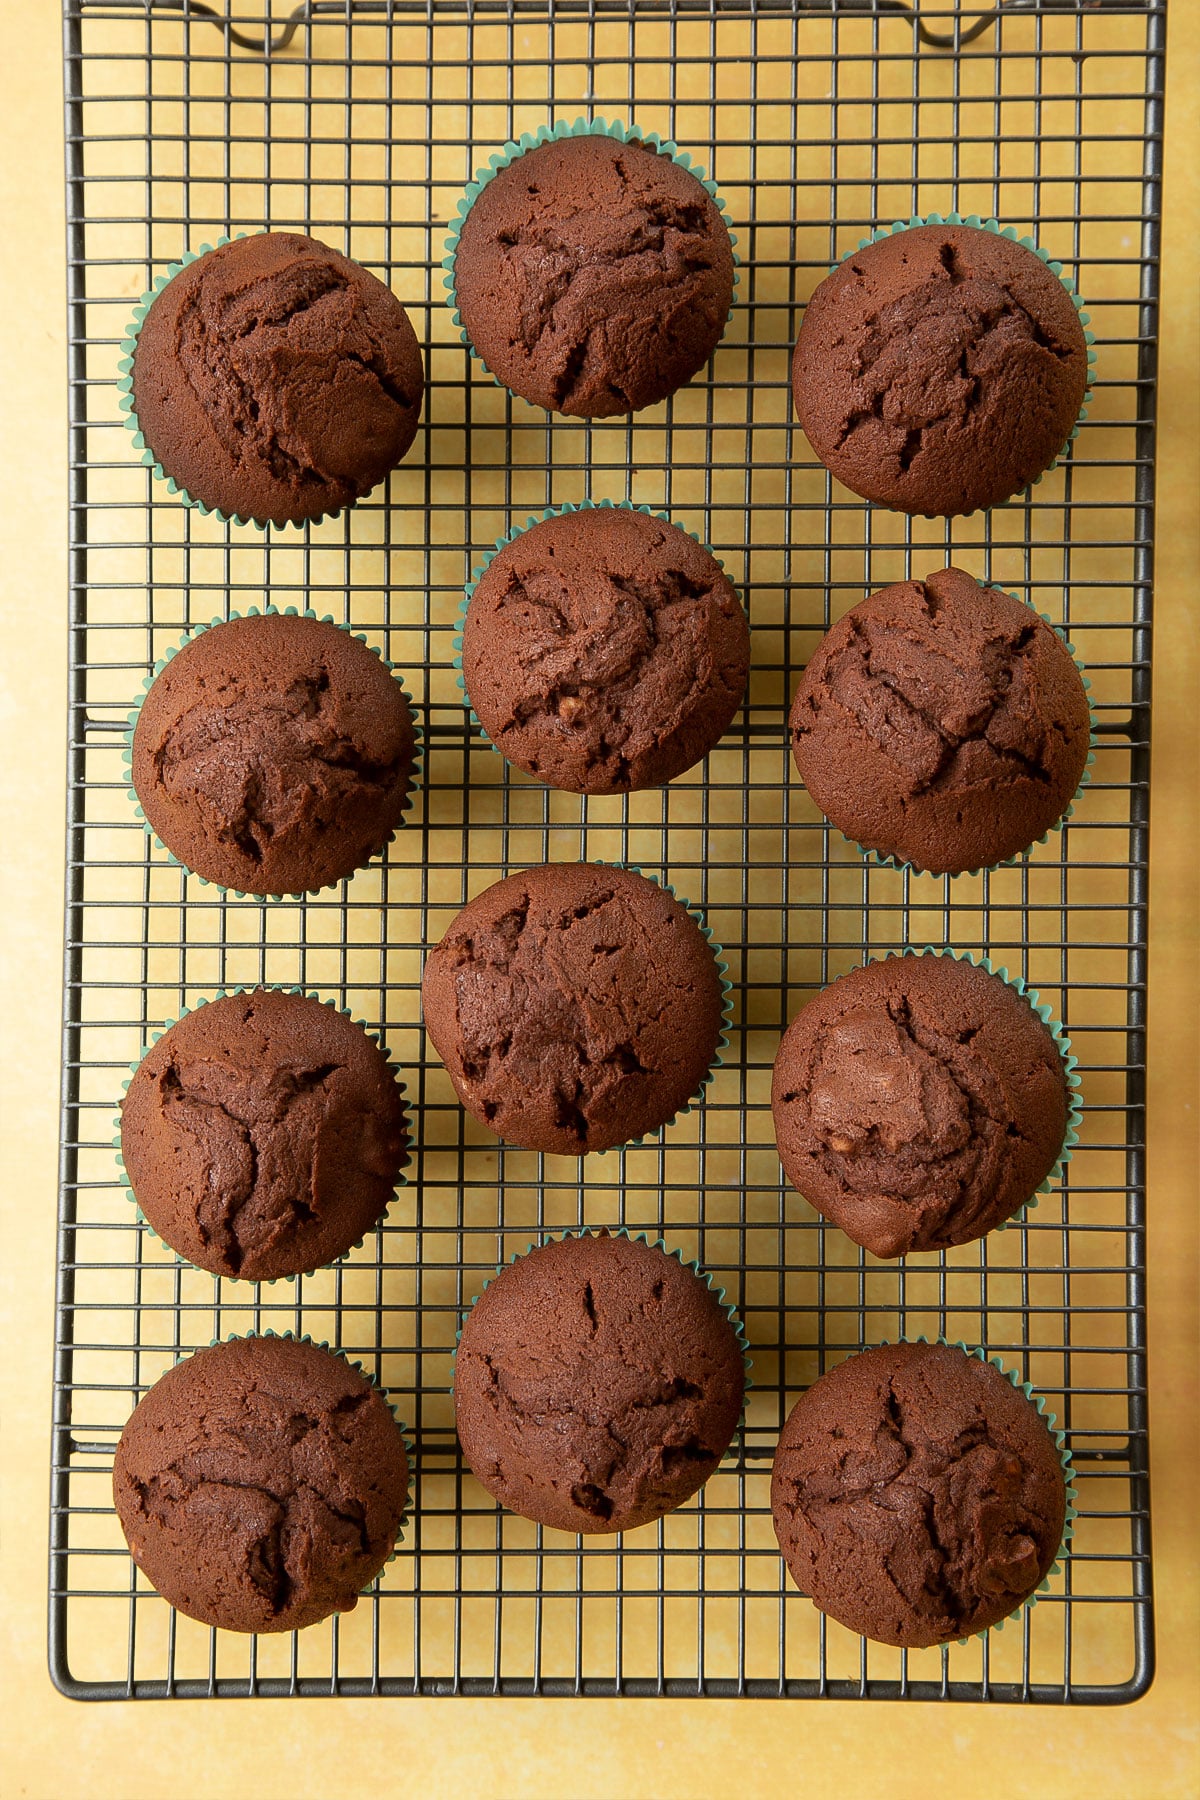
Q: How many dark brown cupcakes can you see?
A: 12